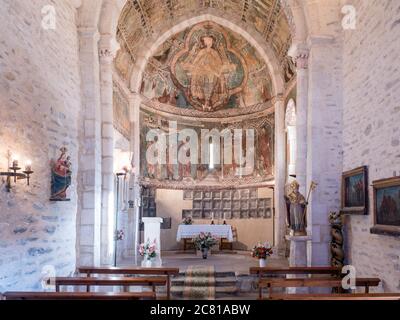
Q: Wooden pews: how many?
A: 6